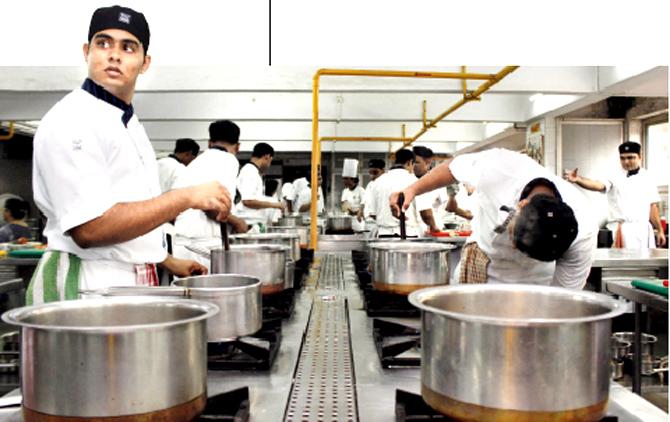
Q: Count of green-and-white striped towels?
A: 1